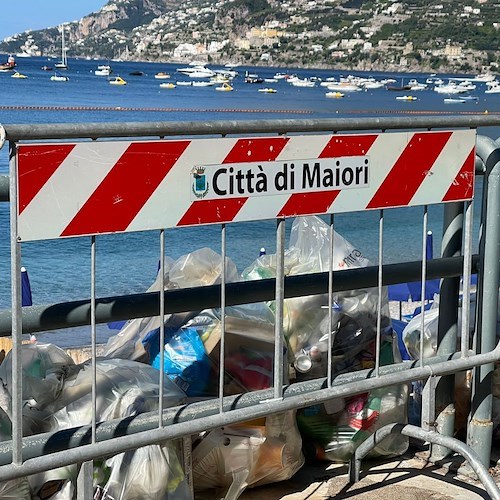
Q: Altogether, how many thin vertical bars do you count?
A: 6